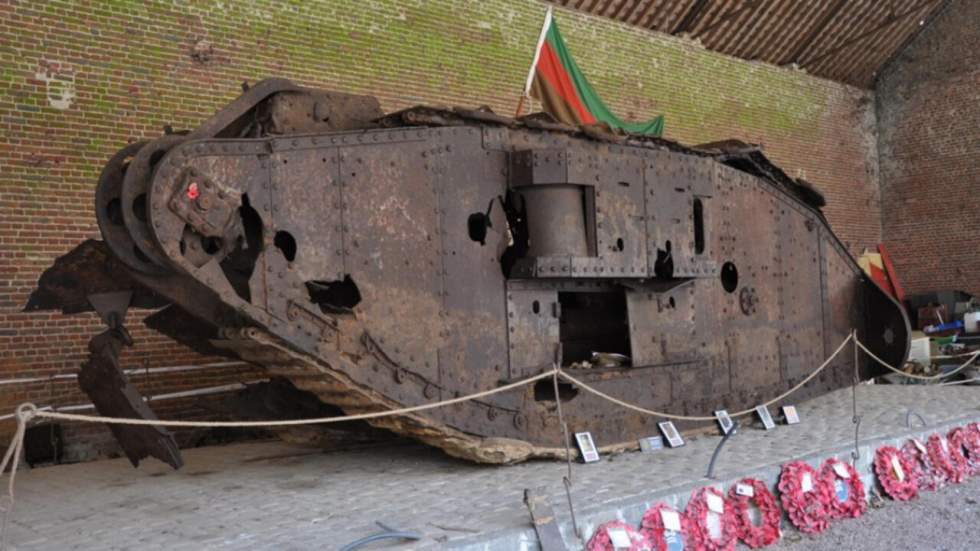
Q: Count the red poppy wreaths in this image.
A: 11